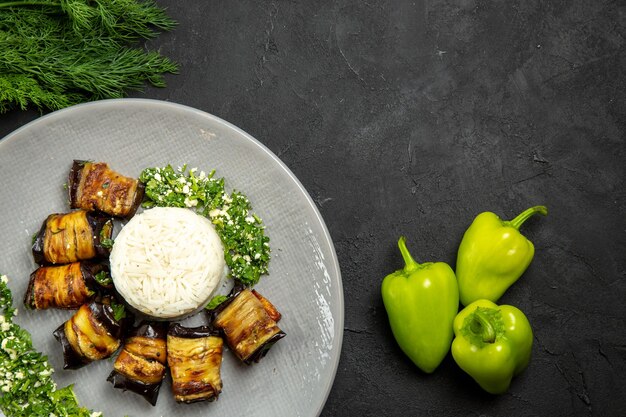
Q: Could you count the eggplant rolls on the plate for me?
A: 7